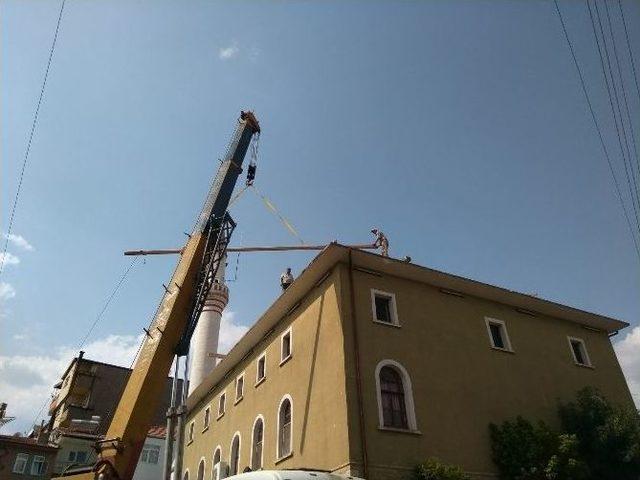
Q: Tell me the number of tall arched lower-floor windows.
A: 7